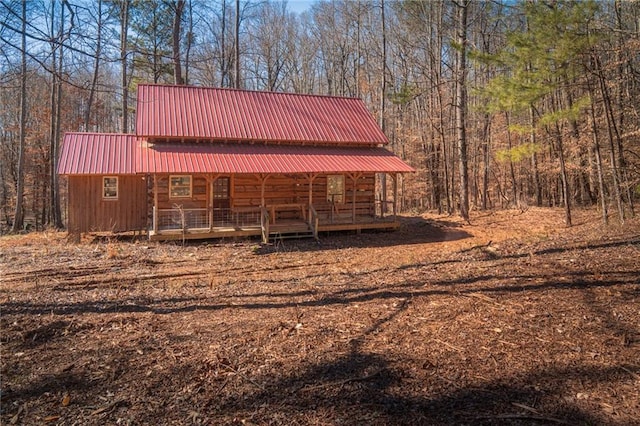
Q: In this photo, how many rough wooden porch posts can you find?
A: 6